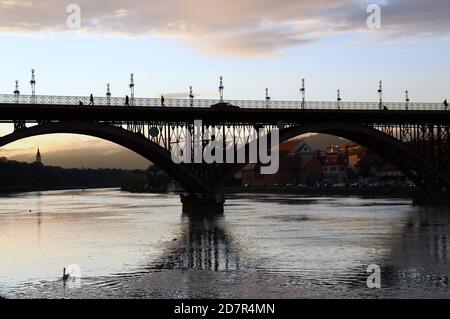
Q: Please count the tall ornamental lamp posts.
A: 11